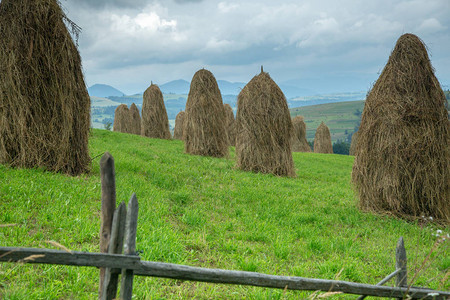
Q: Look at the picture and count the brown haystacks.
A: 12